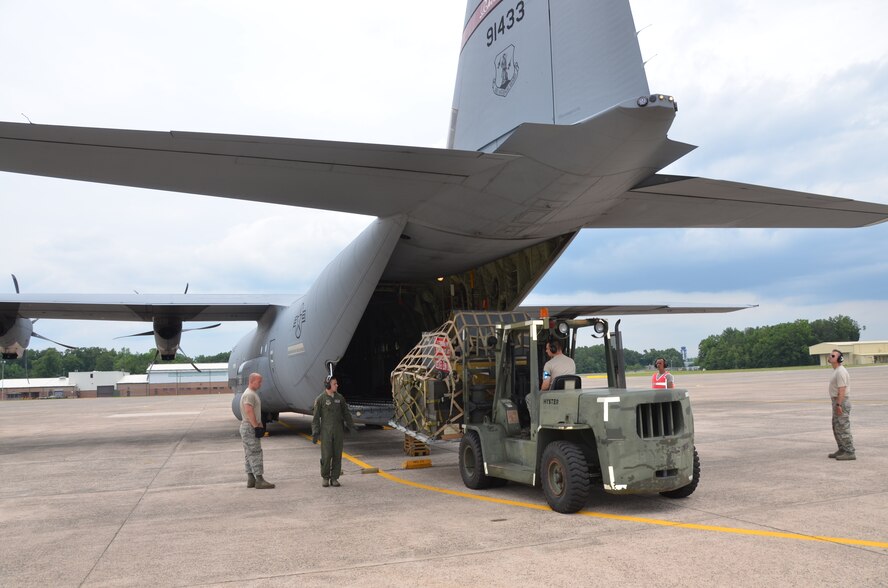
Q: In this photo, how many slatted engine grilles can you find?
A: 1